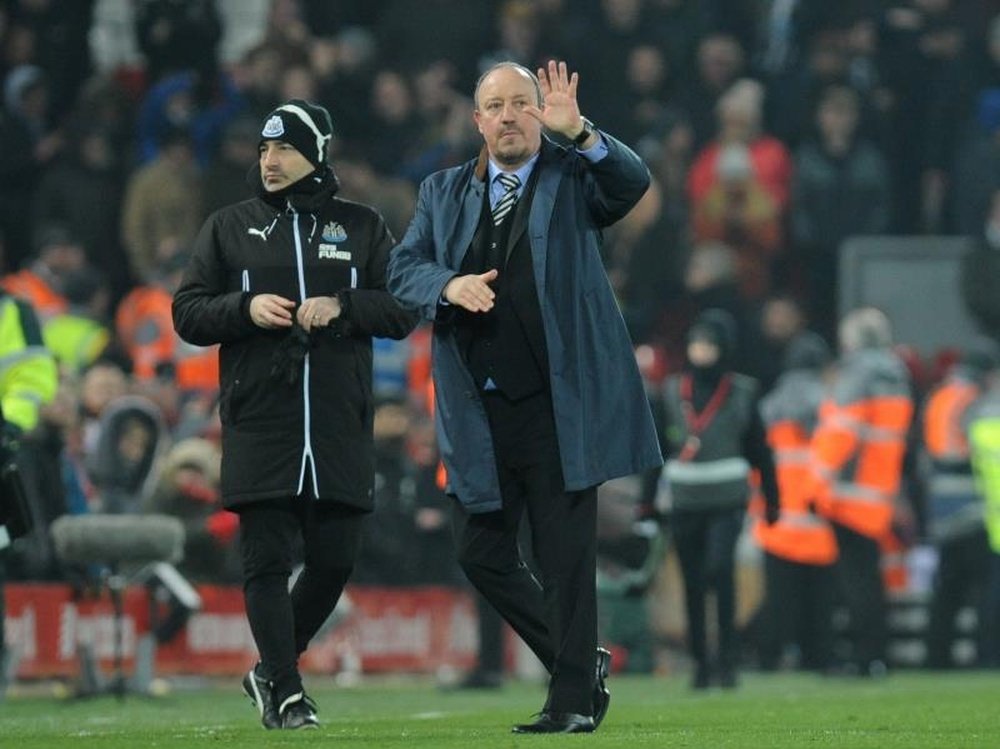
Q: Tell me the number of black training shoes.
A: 2